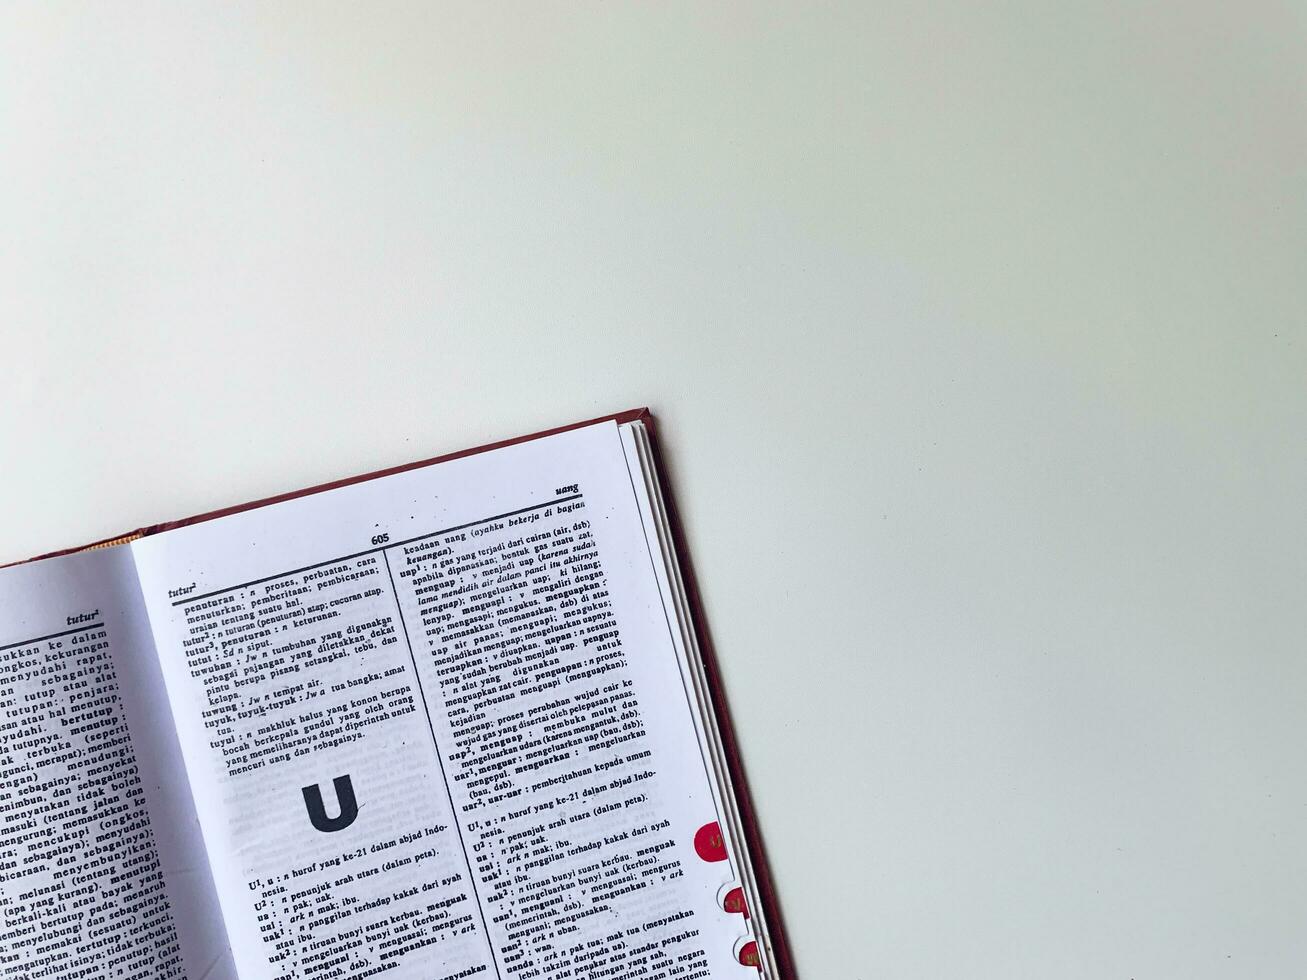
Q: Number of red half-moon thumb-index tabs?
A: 3